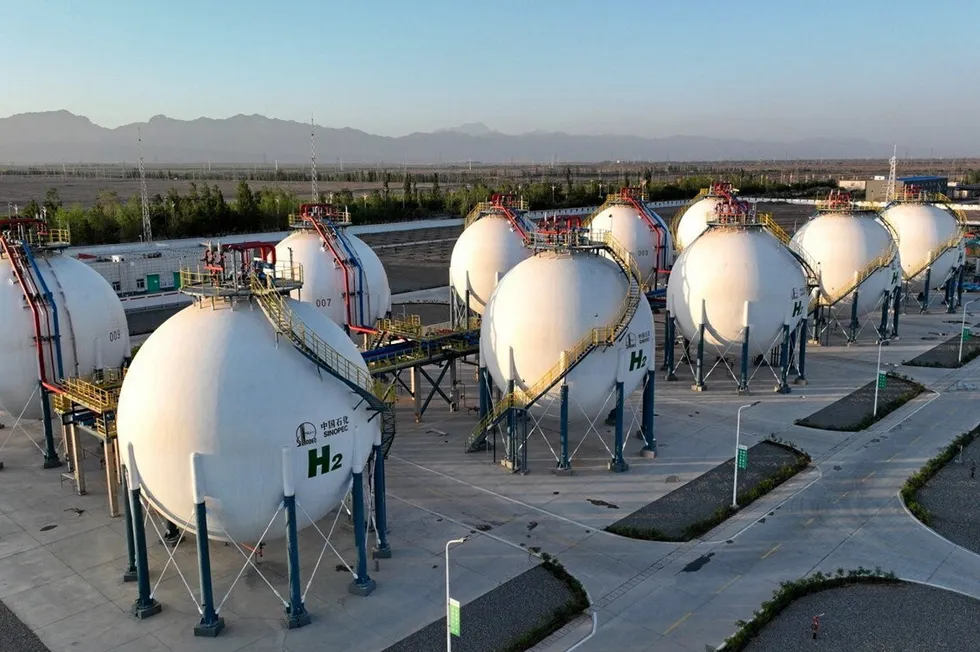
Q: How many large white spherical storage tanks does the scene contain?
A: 10